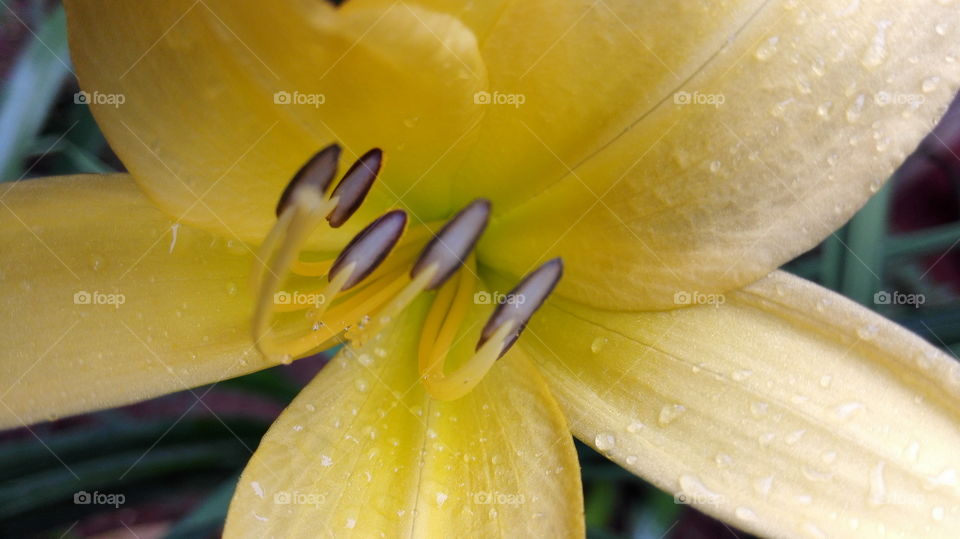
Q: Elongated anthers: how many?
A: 5